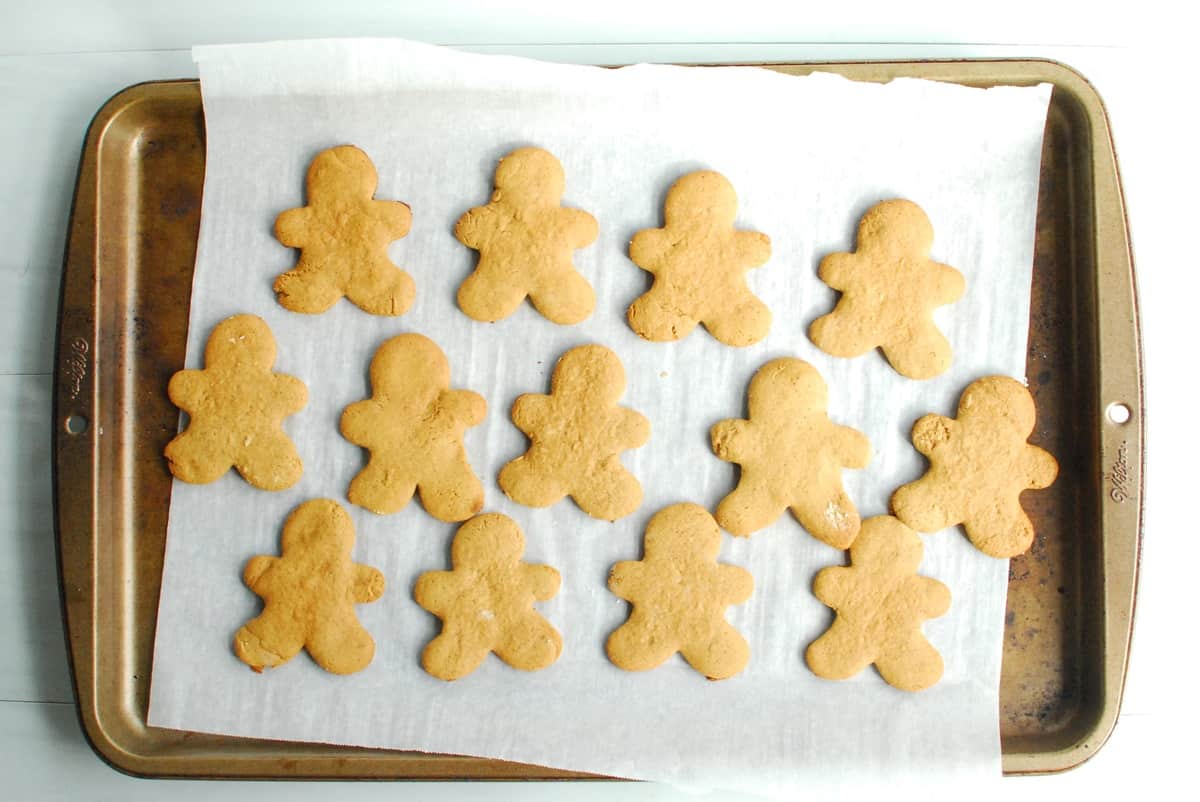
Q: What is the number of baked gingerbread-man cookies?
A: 13